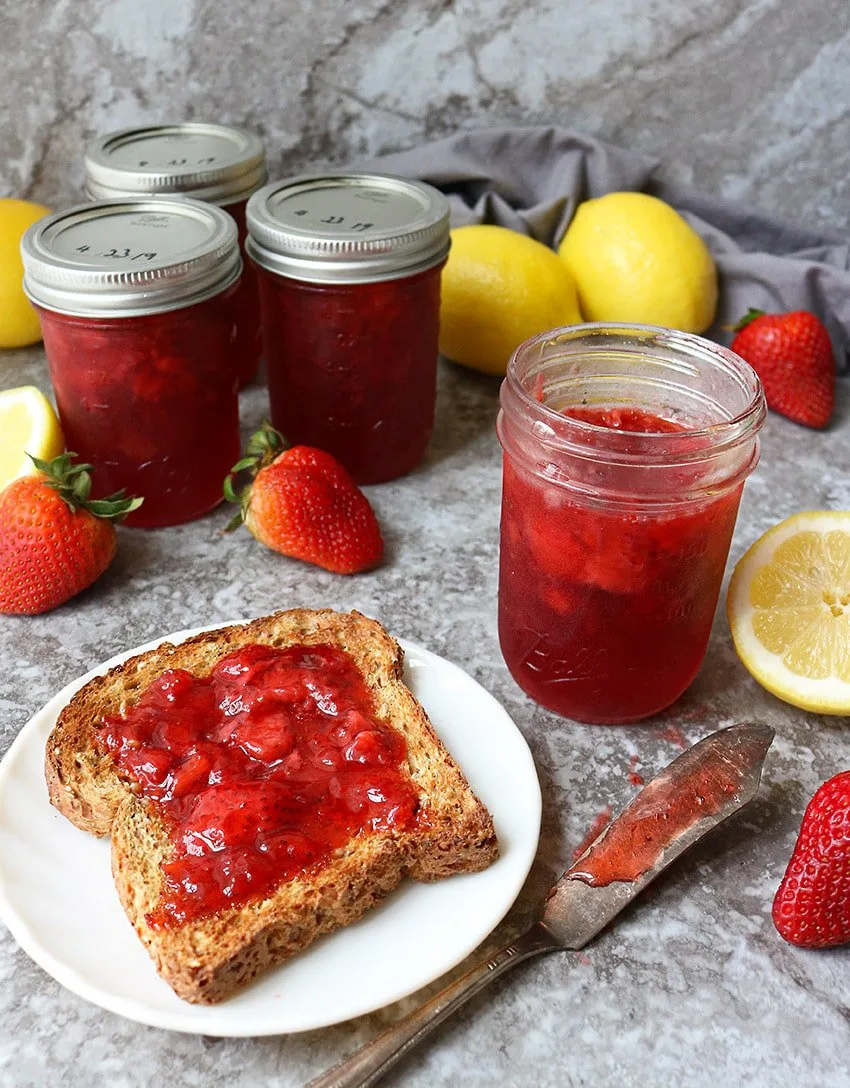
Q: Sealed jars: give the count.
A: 3